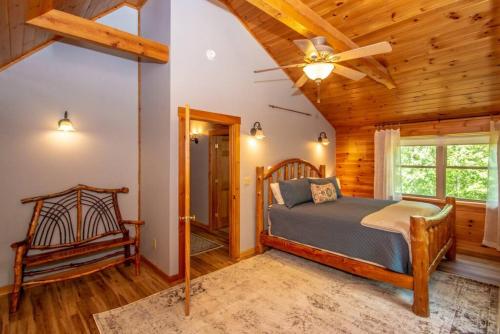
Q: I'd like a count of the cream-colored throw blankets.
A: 1